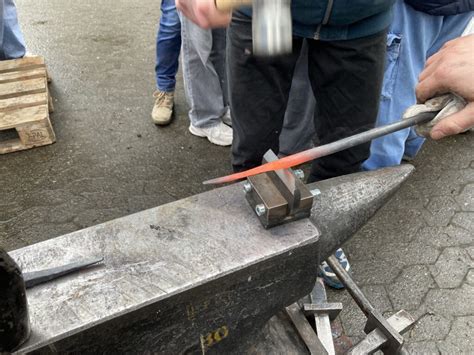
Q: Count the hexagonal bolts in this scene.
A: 4